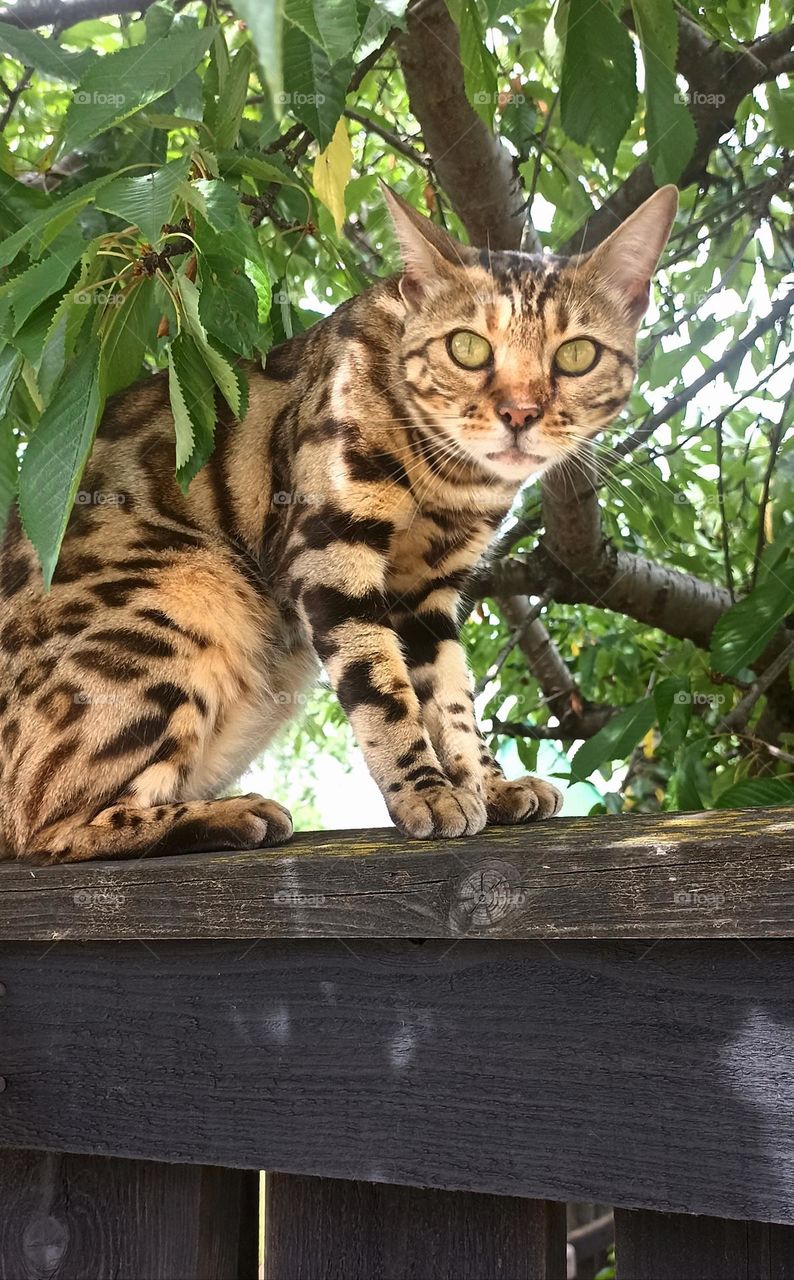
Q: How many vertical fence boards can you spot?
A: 3